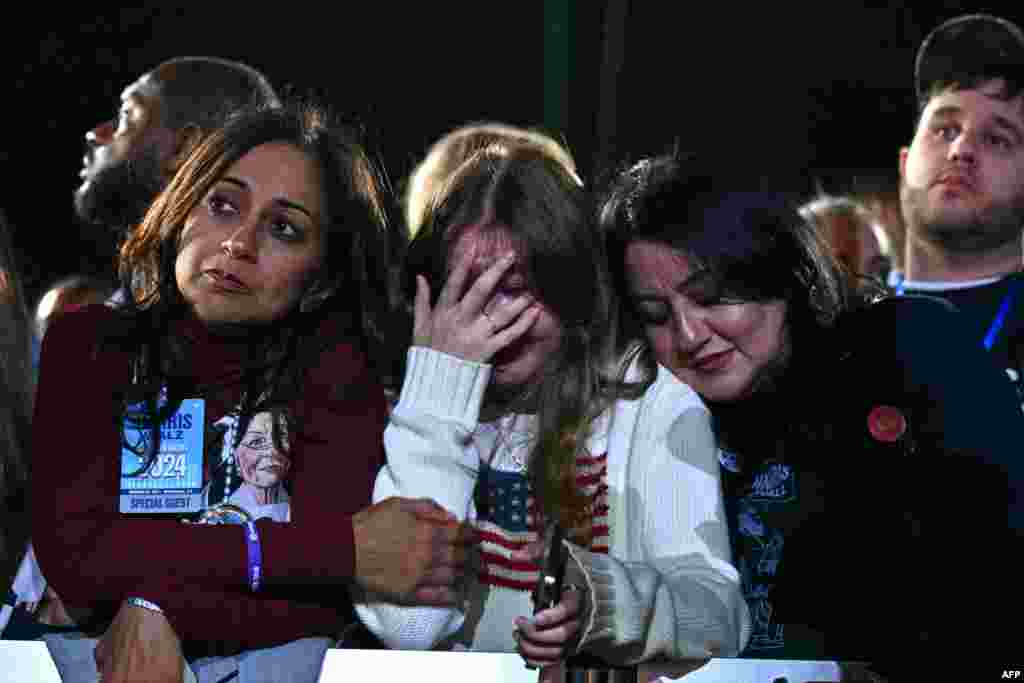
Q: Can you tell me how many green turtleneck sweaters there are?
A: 0